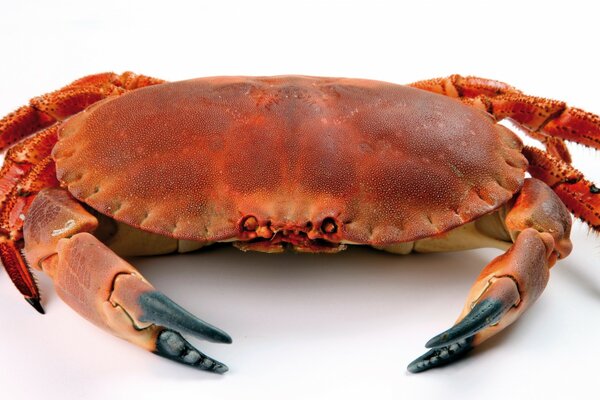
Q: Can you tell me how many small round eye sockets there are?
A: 2